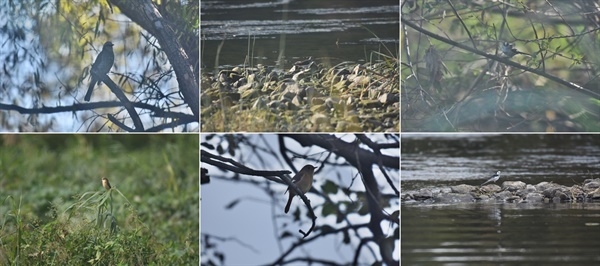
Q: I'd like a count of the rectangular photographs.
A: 6